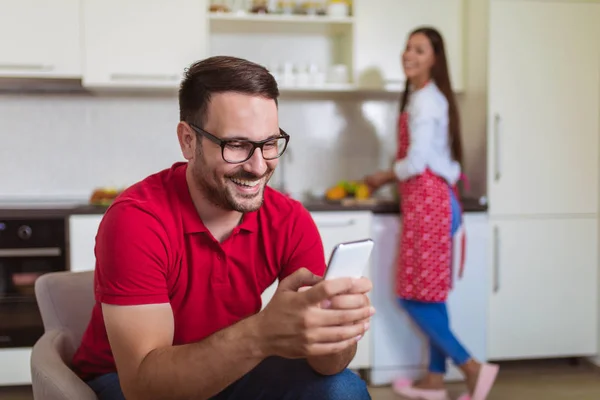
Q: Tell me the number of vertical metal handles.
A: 2